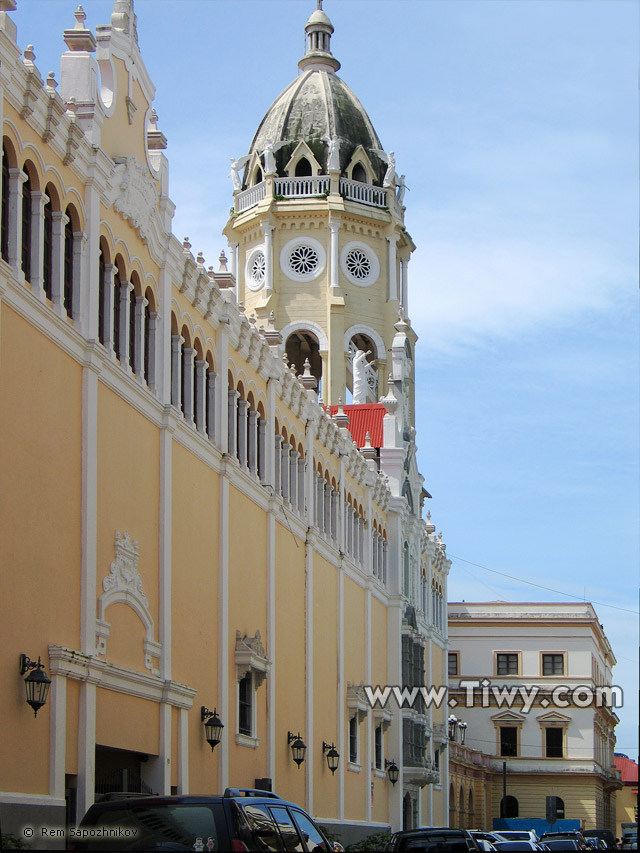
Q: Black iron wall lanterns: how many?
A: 5